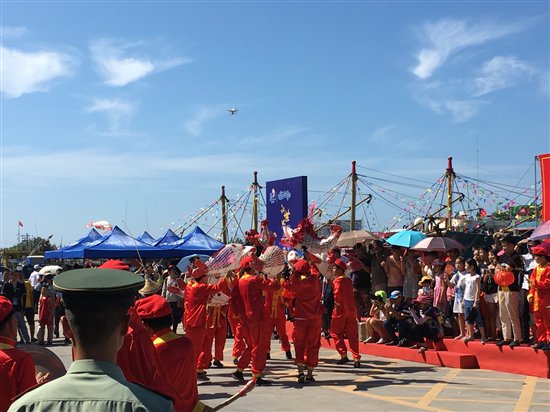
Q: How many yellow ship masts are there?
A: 4